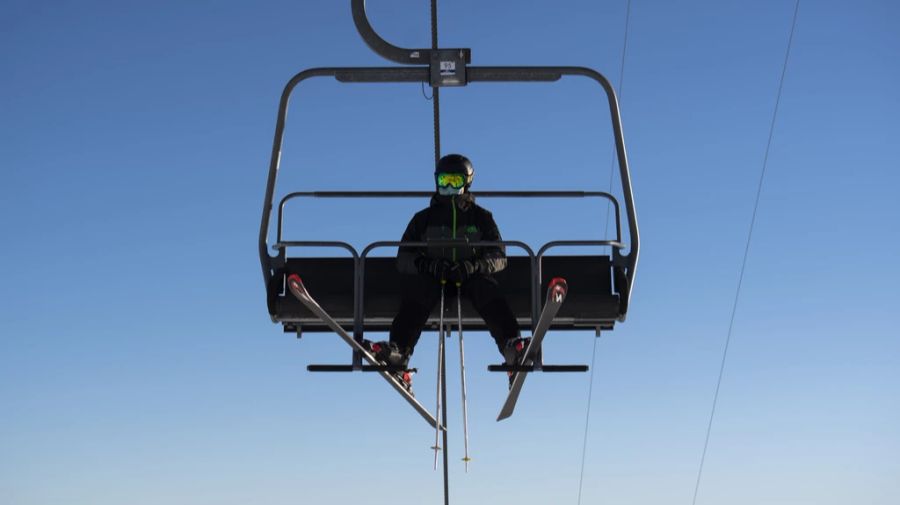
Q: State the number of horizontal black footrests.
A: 2